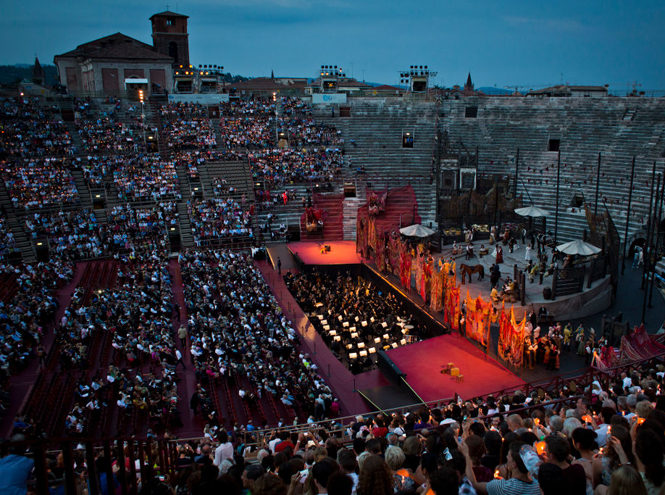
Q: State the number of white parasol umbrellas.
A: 3